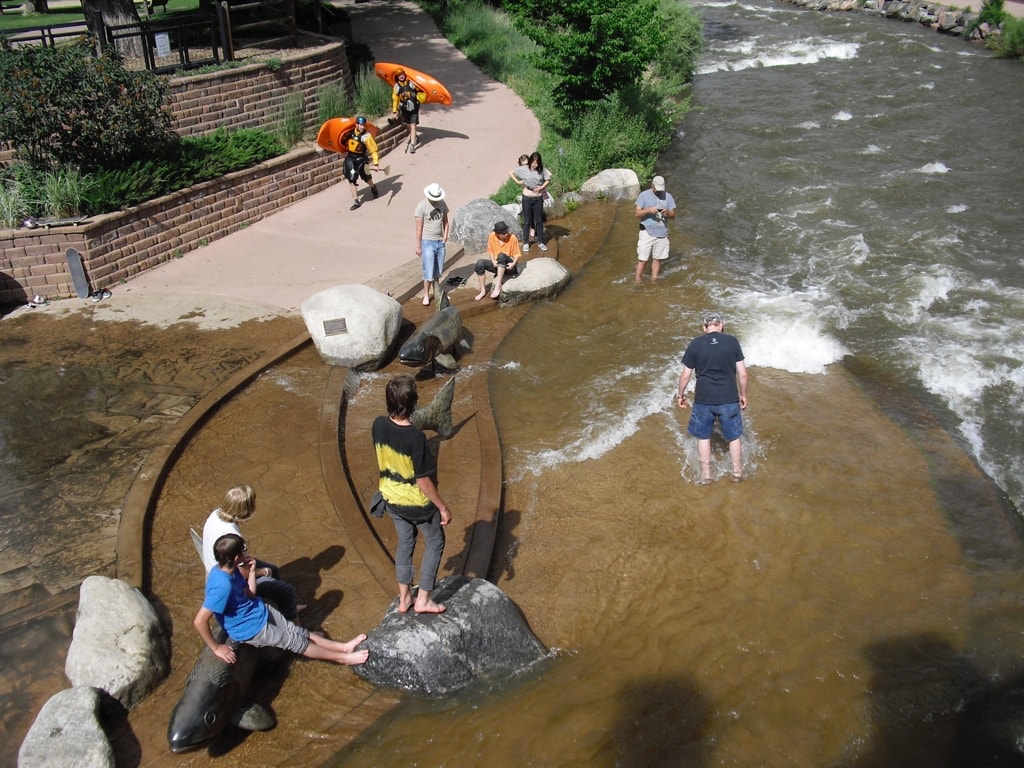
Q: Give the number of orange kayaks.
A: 2